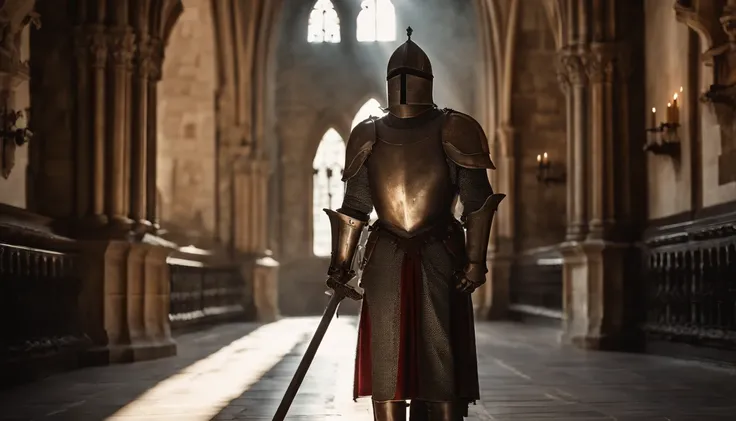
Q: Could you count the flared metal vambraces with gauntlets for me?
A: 2